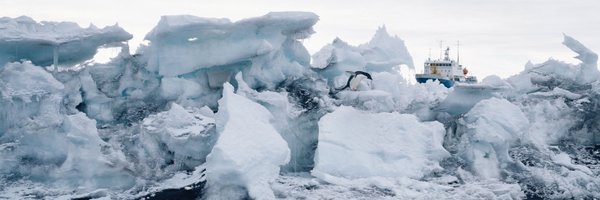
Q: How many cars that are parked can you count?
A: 0